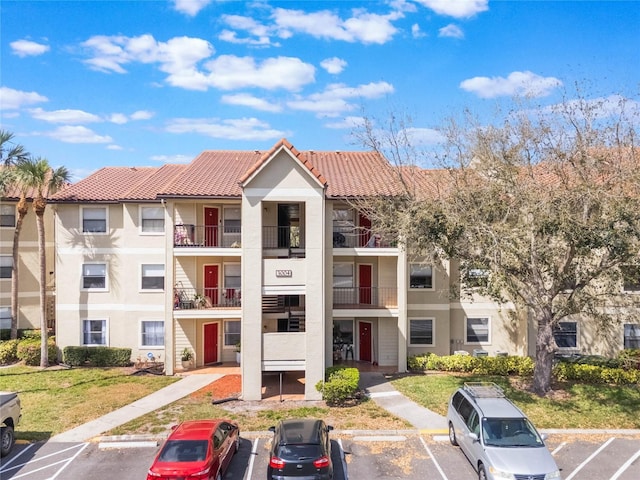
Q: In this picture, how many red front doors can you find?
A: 6